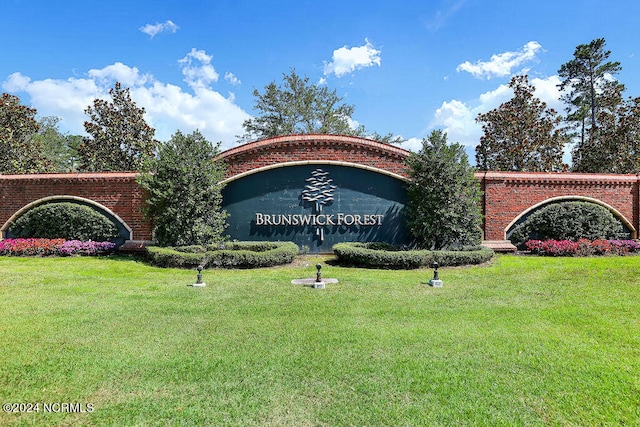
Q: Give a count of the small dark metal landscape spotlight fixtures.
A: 3